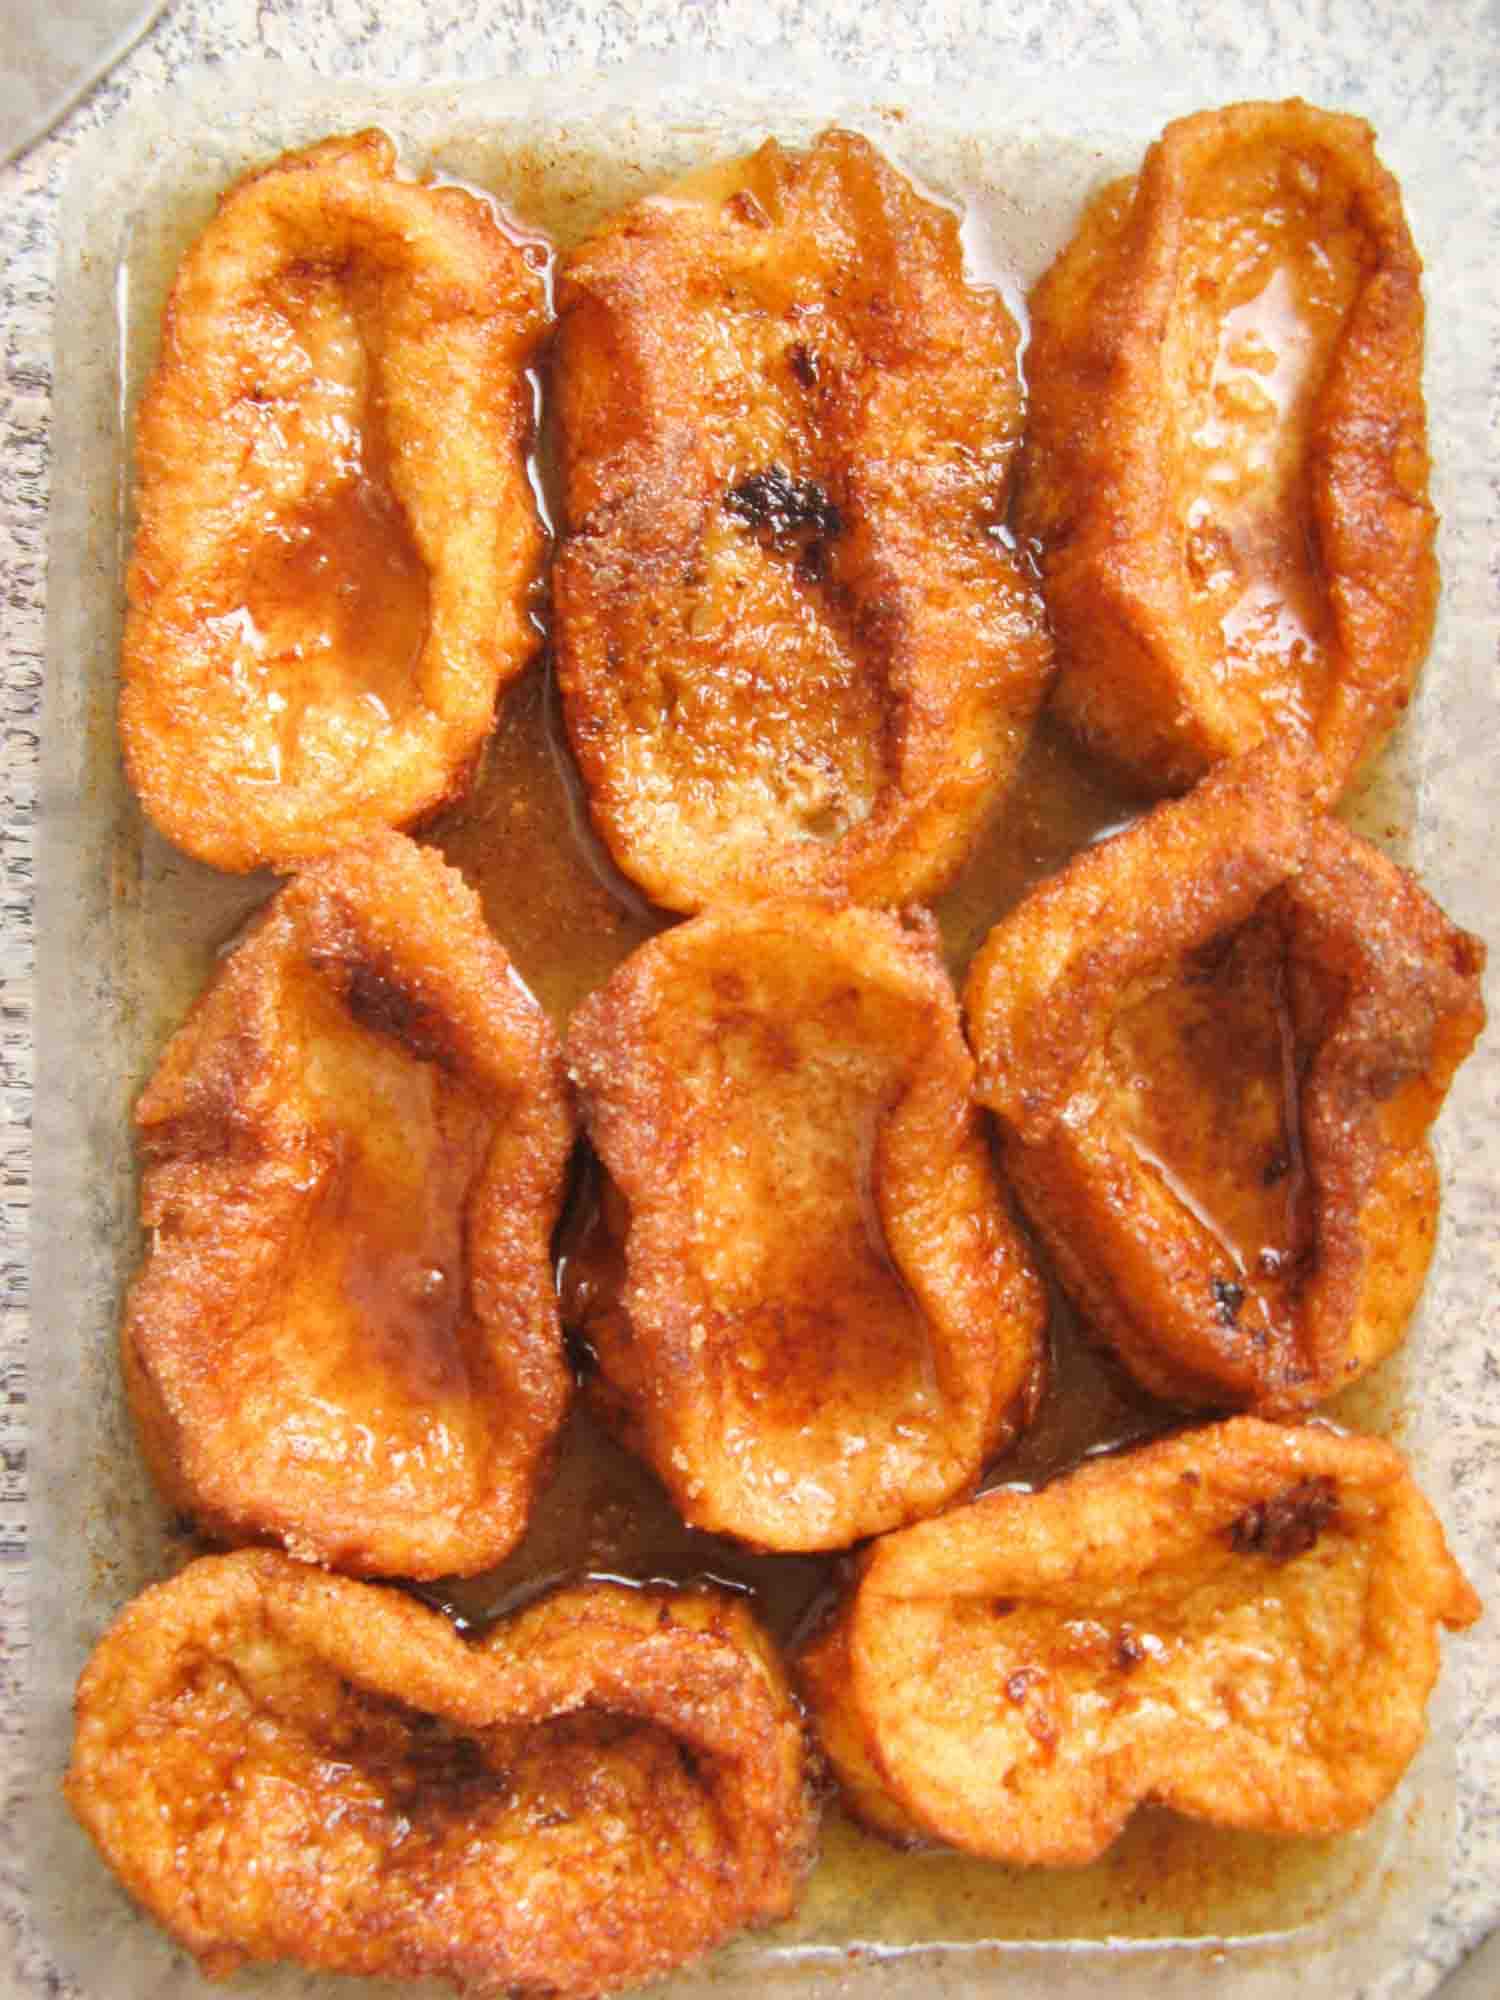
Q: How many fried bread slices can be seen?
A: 8